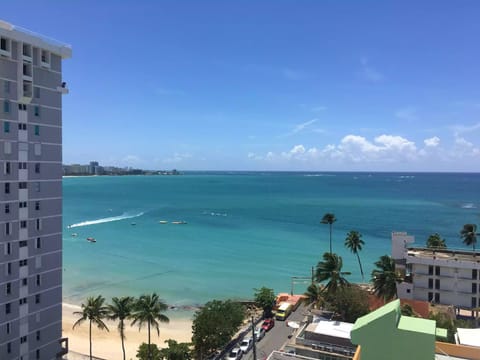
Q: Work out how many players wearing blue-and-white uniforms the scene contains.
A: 0